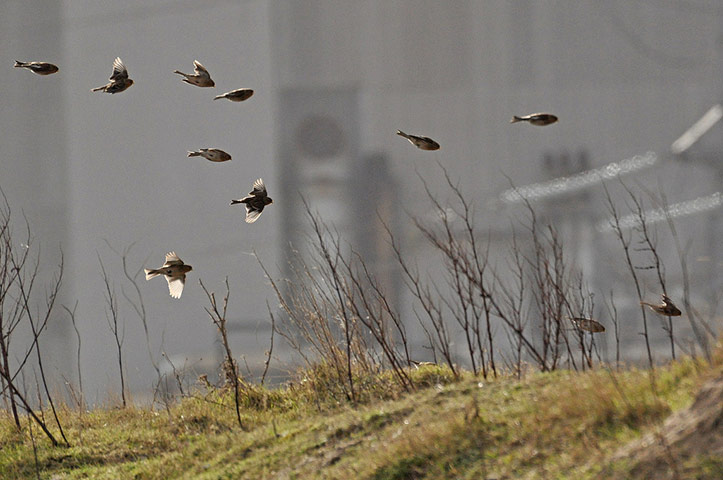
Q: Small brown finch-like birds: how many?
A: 11